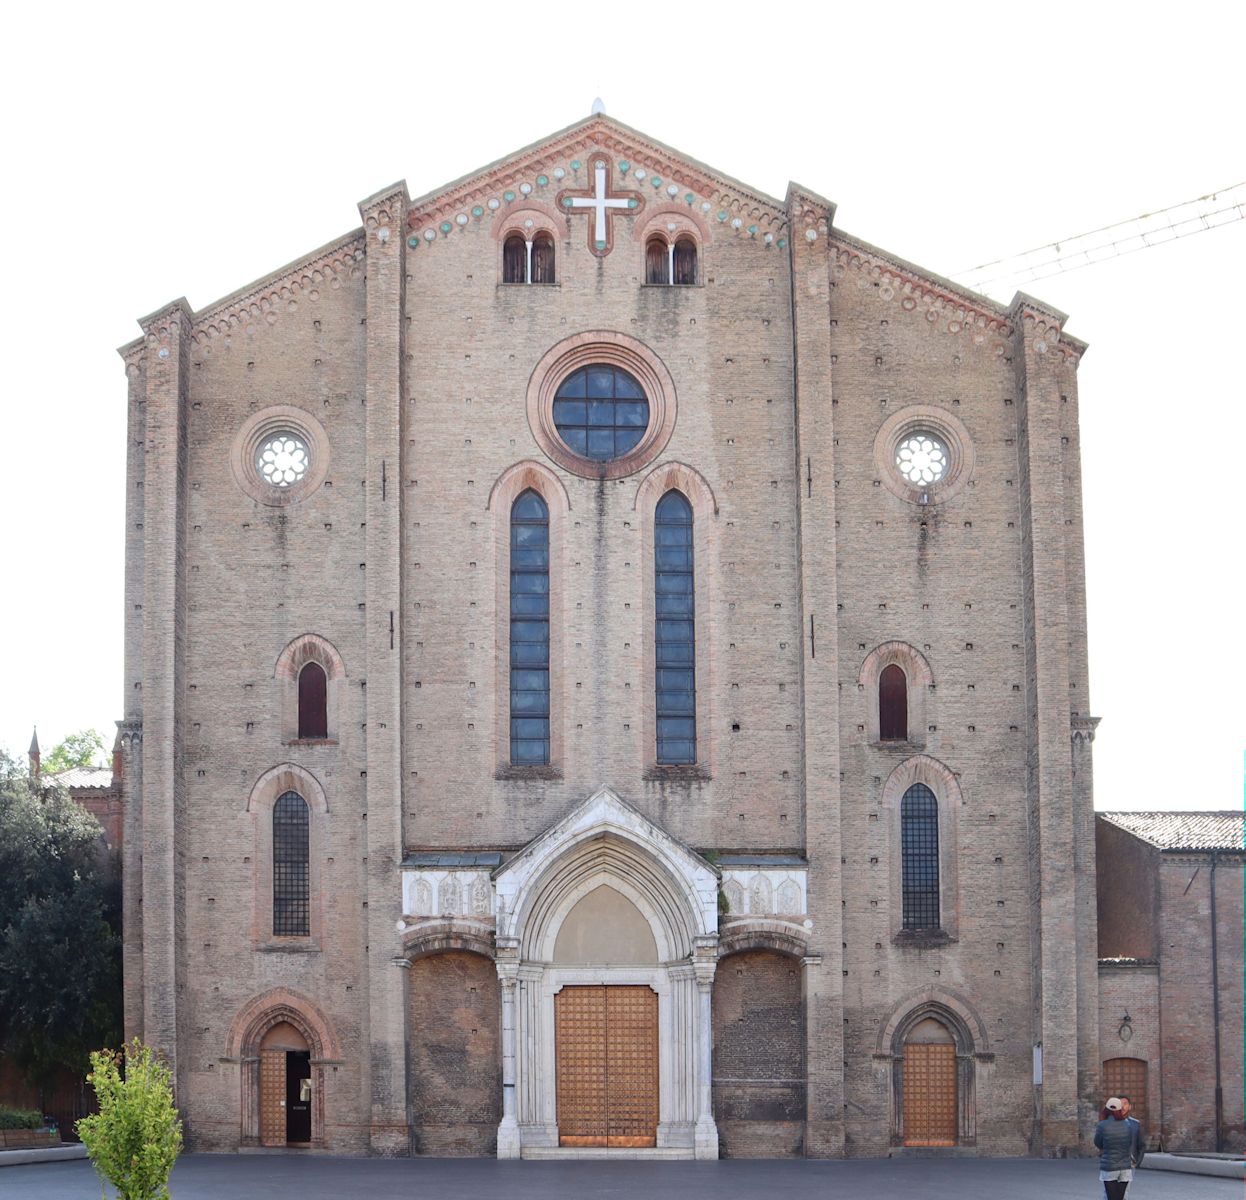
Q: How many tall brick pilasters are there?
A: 4